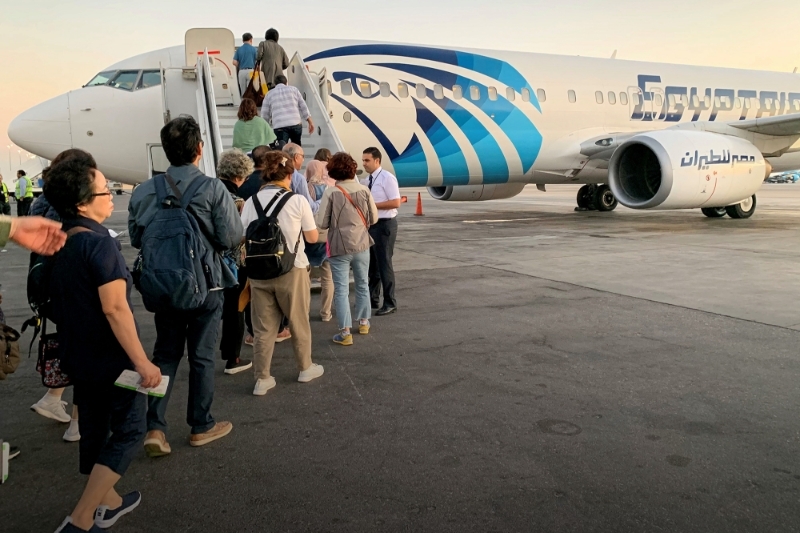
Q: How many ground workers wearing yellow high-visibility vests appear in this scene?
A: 2